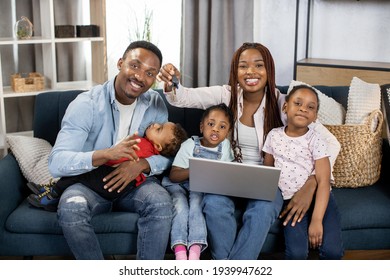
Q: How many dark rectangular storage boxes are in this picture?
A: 2